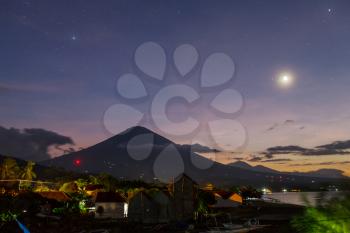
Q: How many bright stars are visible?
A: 2